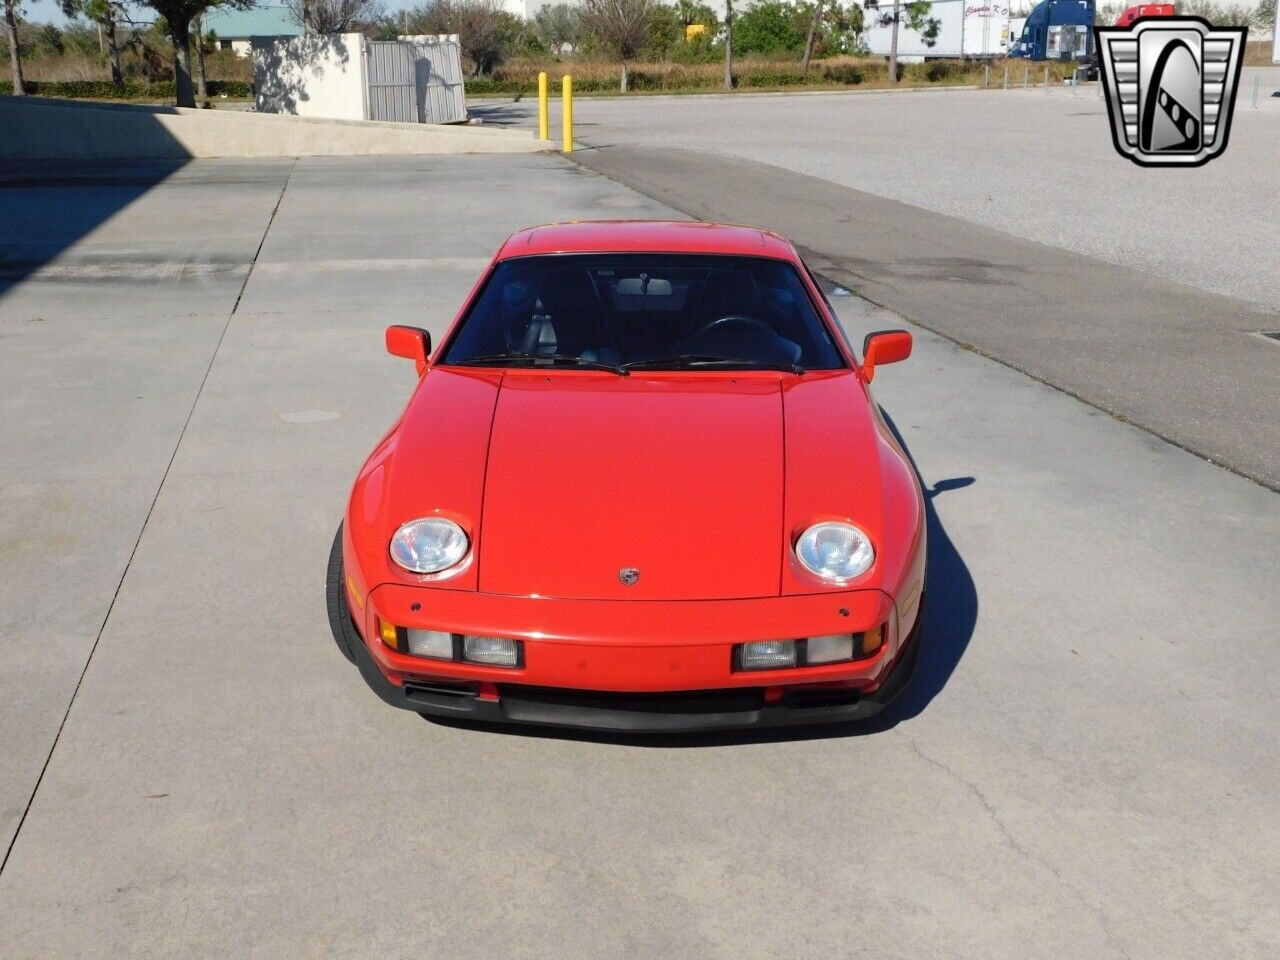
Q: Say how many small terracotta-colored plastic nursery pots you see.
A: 0